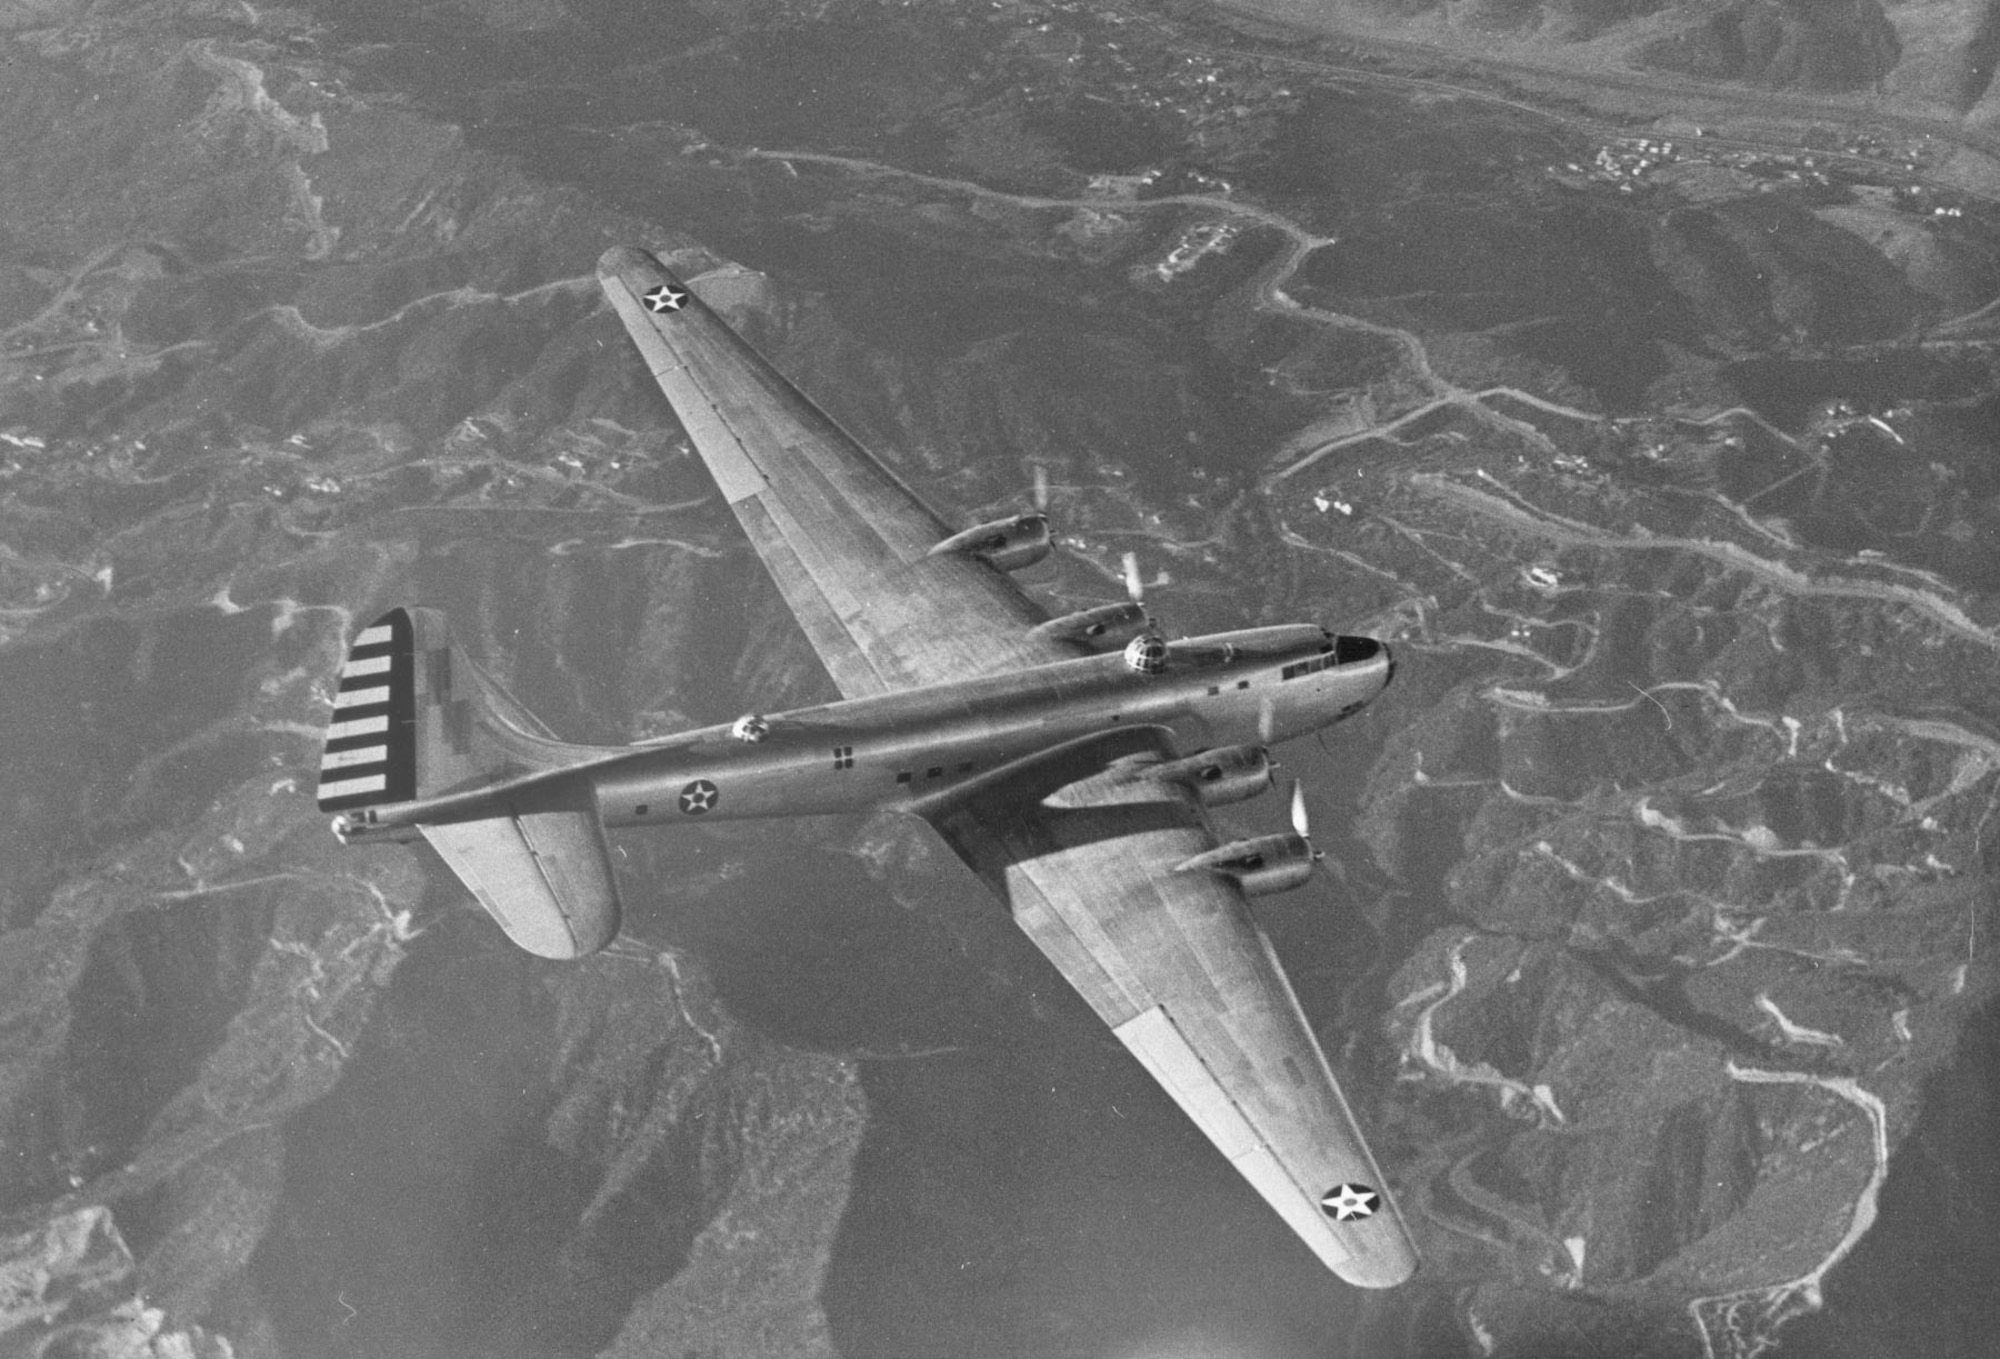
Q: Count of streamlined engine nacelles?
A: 4